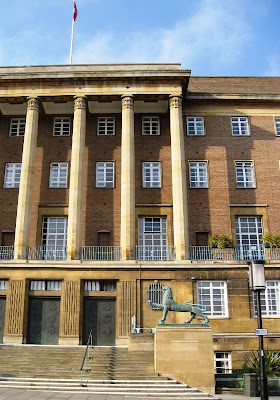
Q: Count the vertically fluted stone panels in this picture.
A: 3